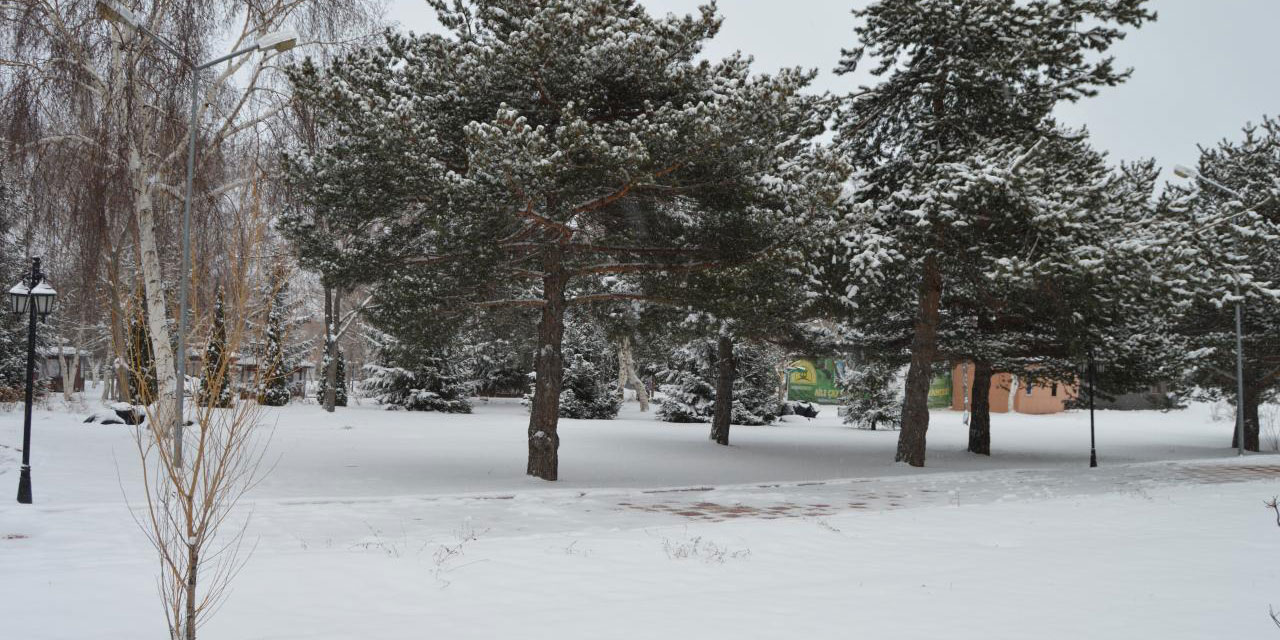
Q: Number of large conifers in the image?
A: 5